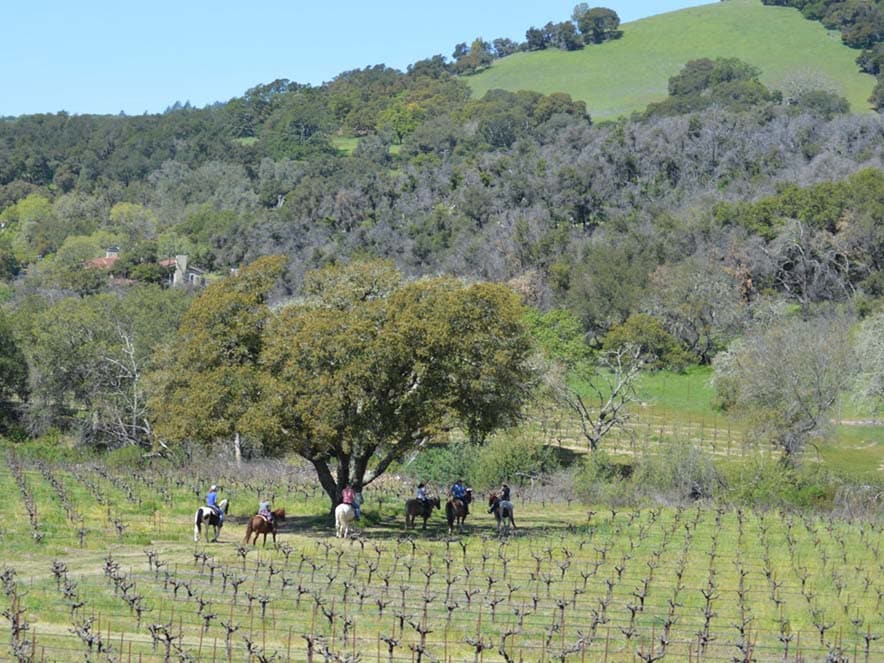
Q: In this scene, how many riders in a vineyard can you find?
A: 6